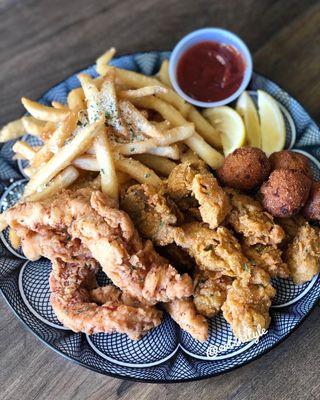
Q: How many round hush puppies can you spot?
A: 4